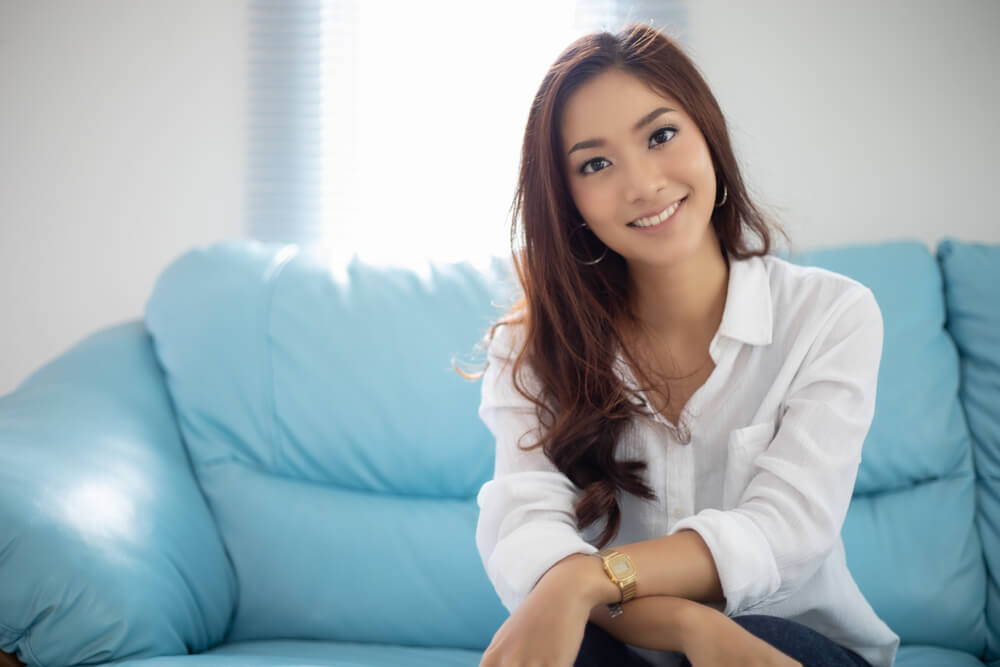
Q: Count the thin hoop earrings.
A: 2